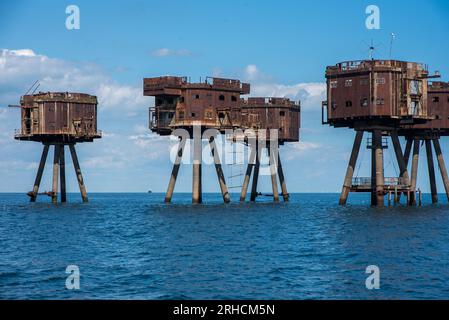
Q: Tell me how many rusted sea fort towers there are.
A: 5